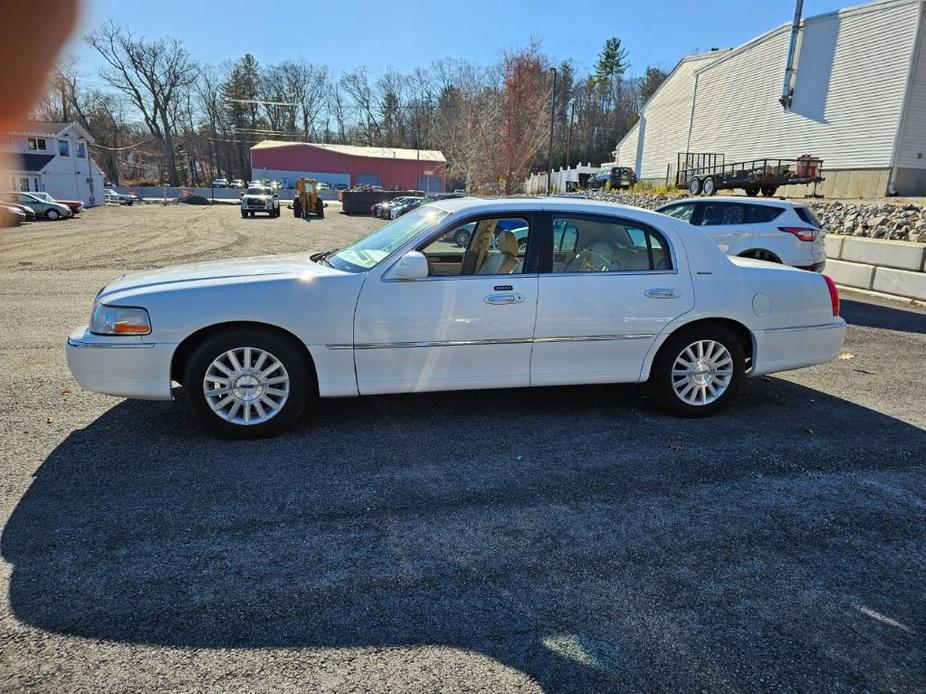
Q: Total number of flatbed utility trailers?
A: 1